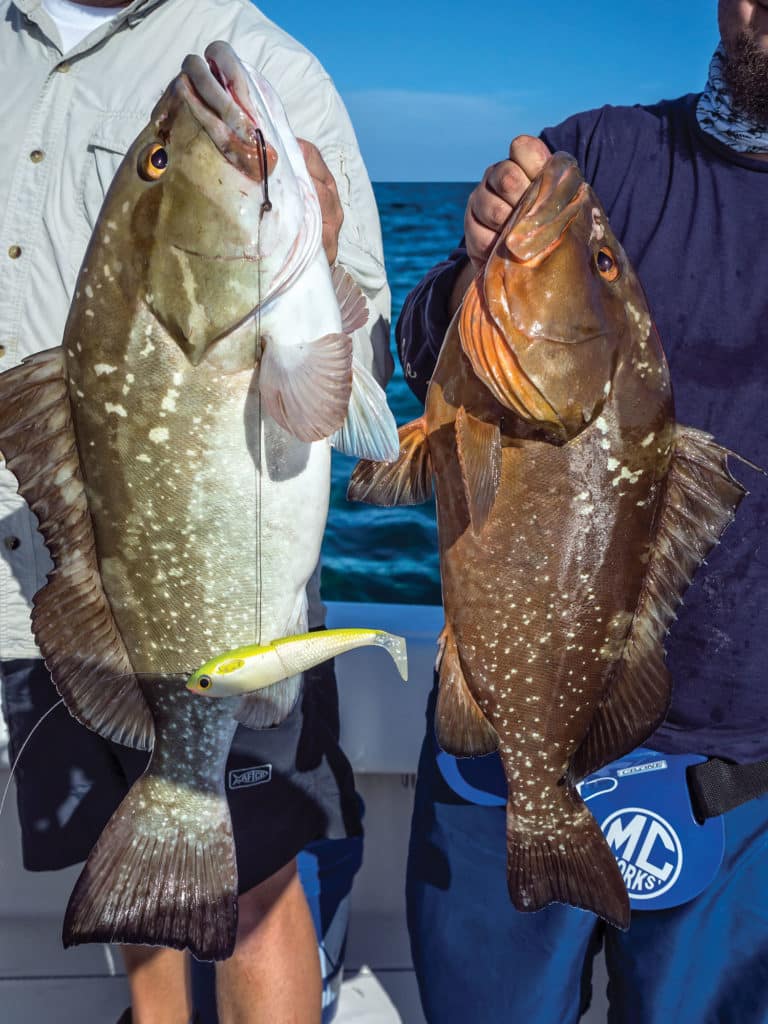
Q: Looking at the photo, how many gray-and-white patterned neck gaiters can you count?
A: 1